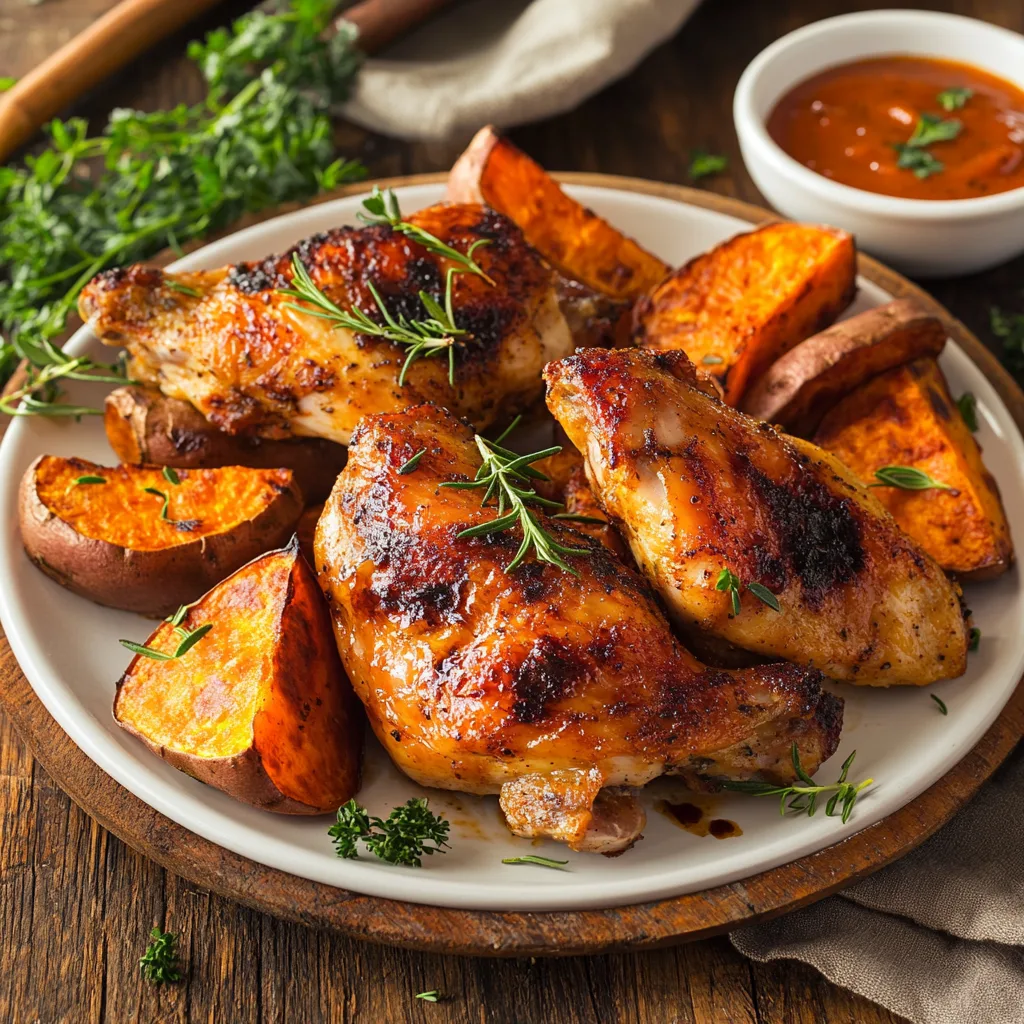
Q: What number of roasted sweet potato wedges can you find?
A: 7